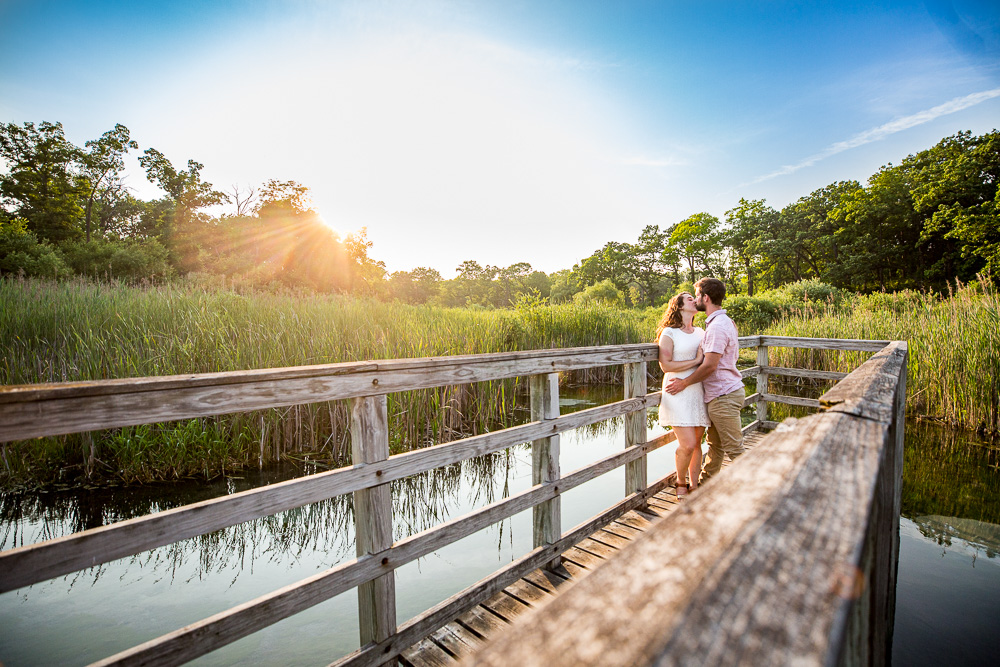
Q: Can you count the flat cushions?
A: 0